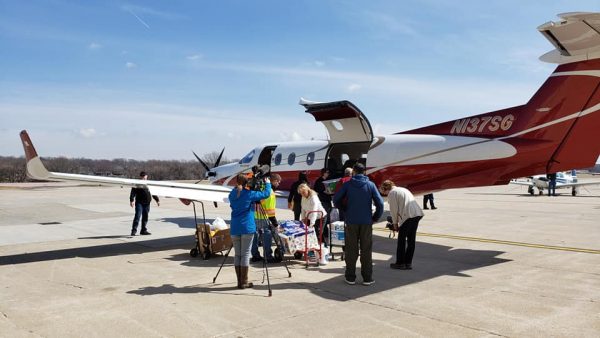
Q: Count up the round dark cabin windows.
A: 3